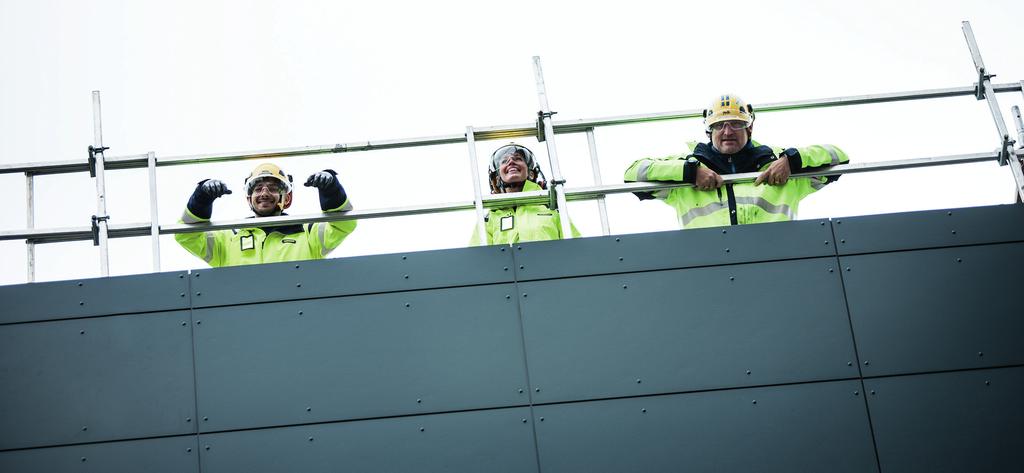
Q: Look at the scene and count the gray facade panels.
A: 12